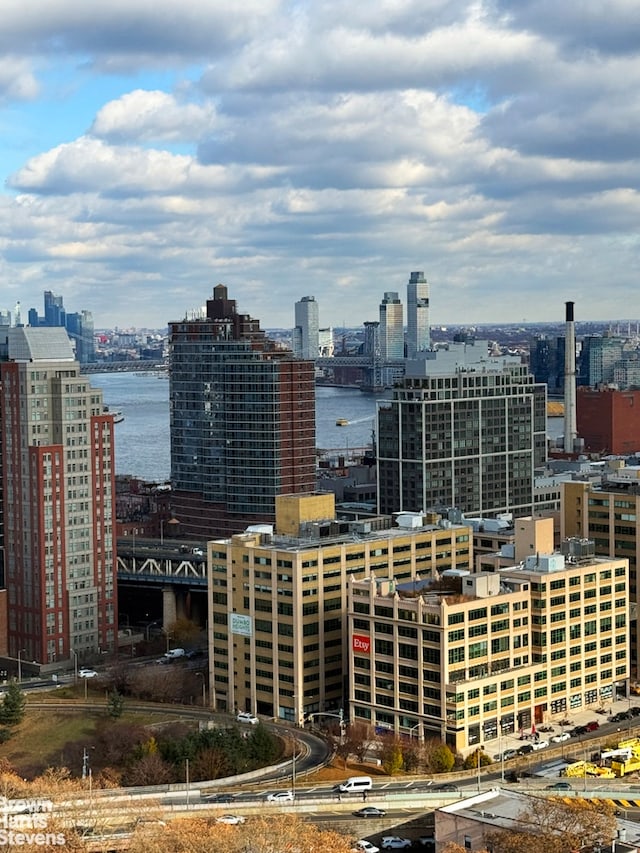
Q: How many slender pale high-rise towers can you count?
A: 3